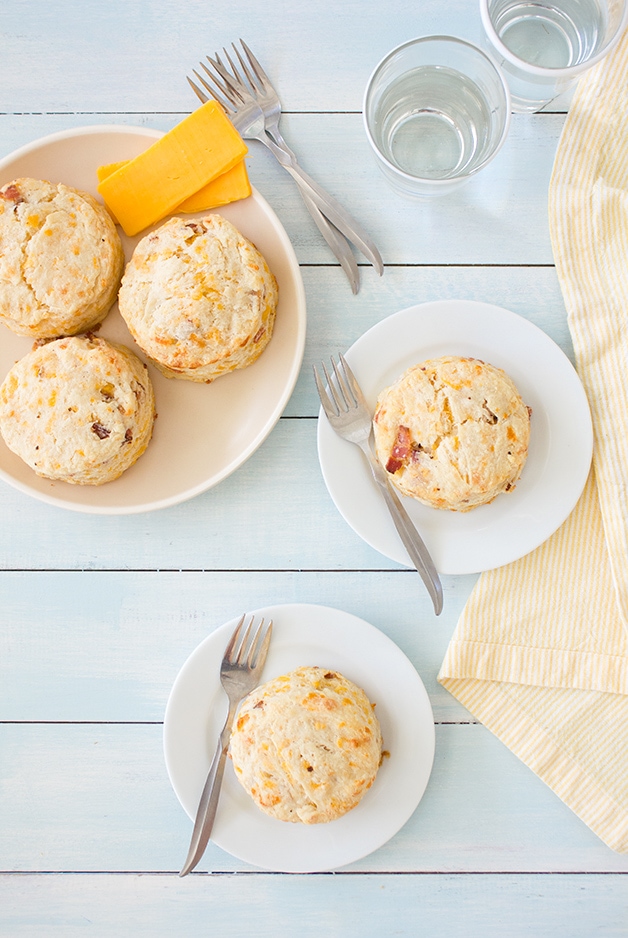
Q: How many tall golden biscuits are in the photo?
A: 5